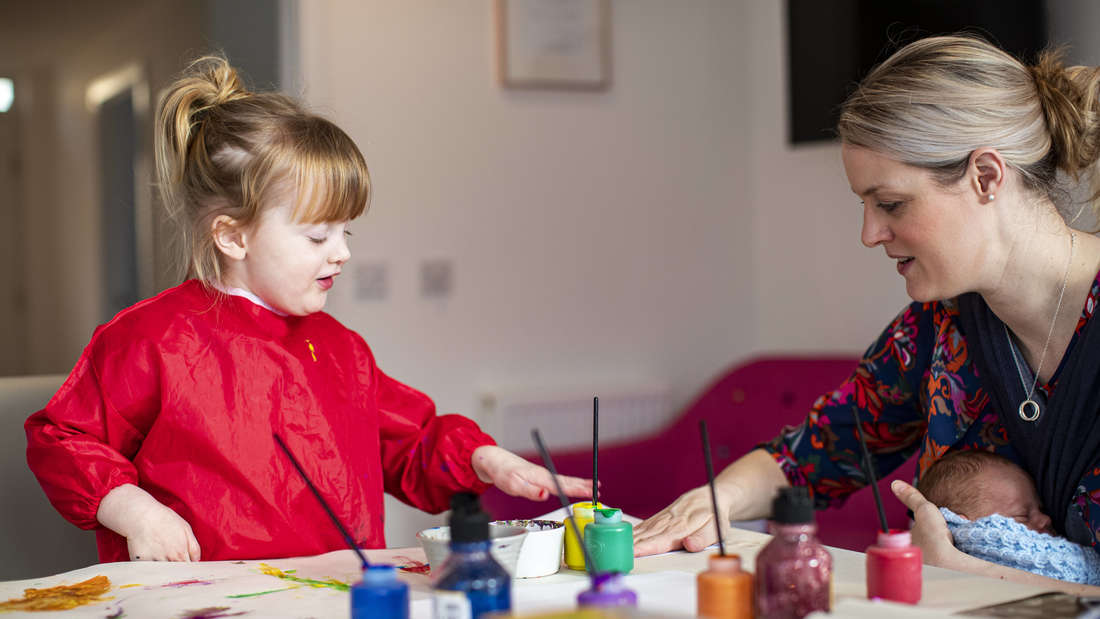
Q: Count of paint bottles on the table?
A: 8